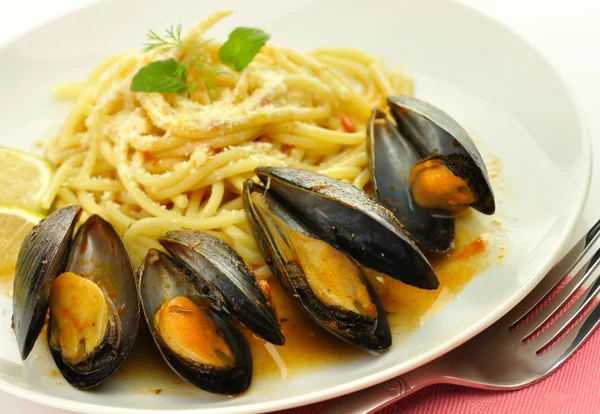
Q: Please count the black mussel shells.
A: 4